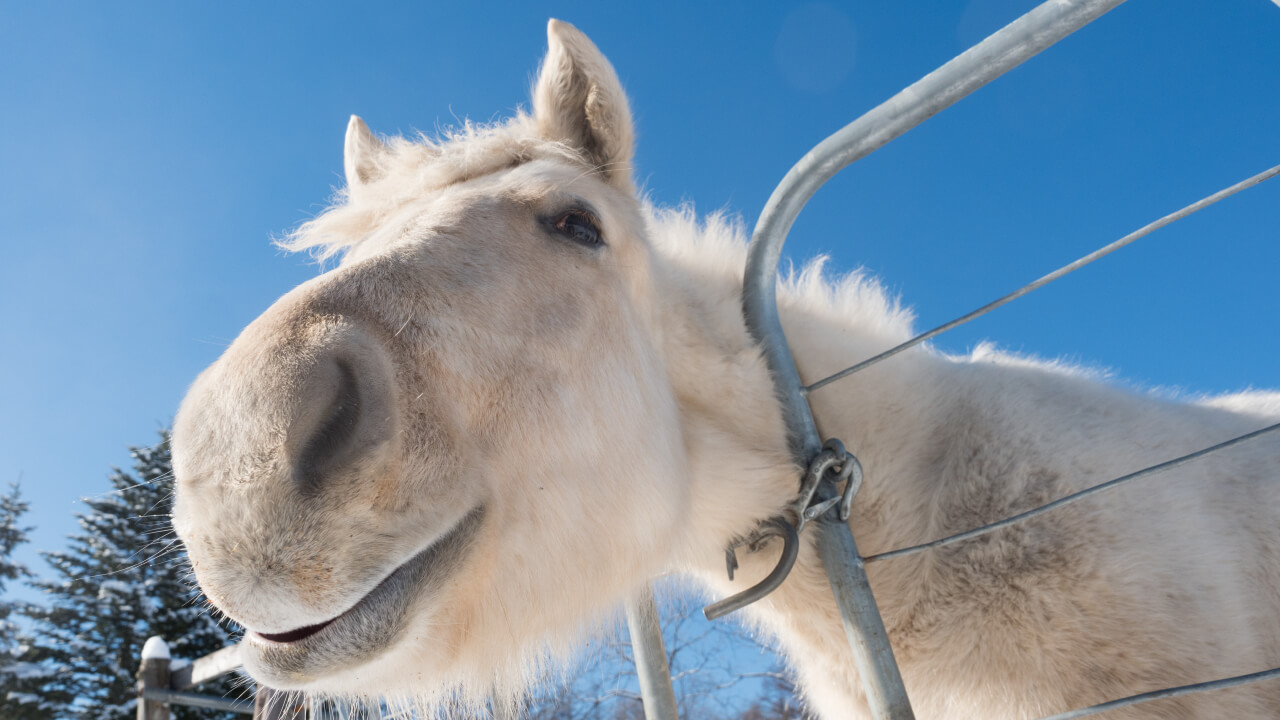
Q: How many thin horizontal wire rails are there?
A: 3